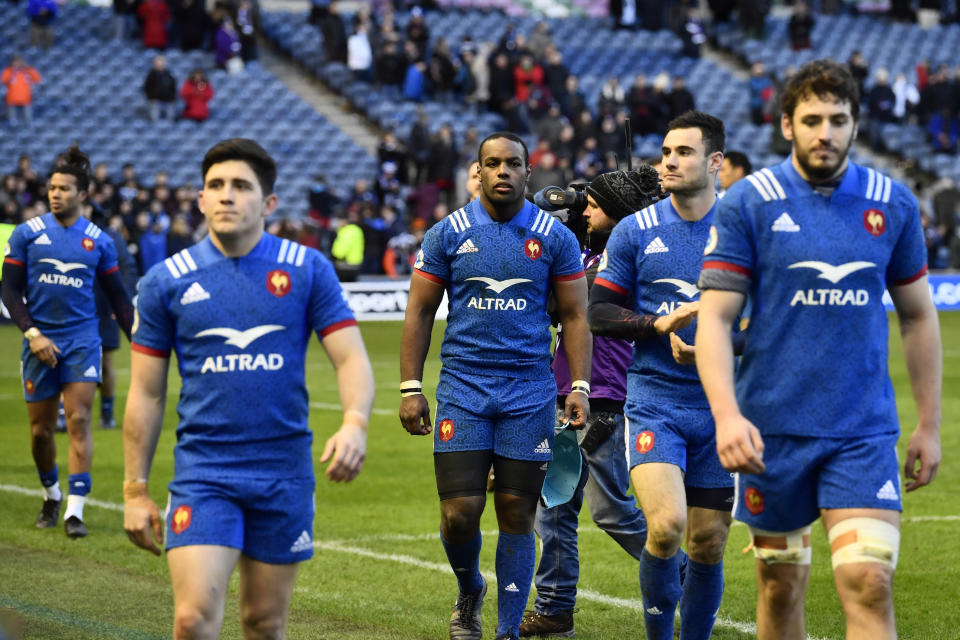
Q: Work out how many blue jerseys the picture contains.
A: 5